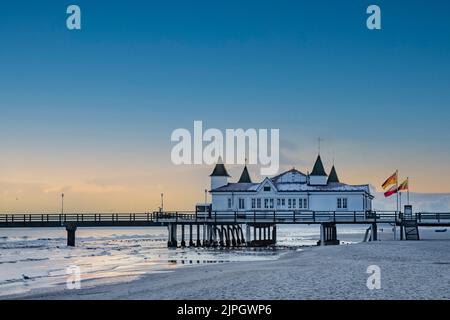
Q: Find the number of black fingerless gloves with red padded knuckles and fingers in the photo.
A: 0